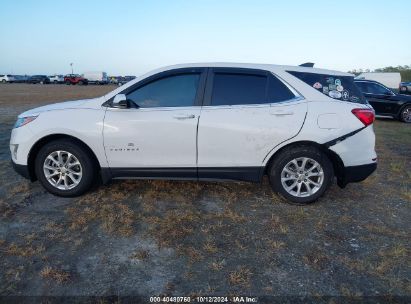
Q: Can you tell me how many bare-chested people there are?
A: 0